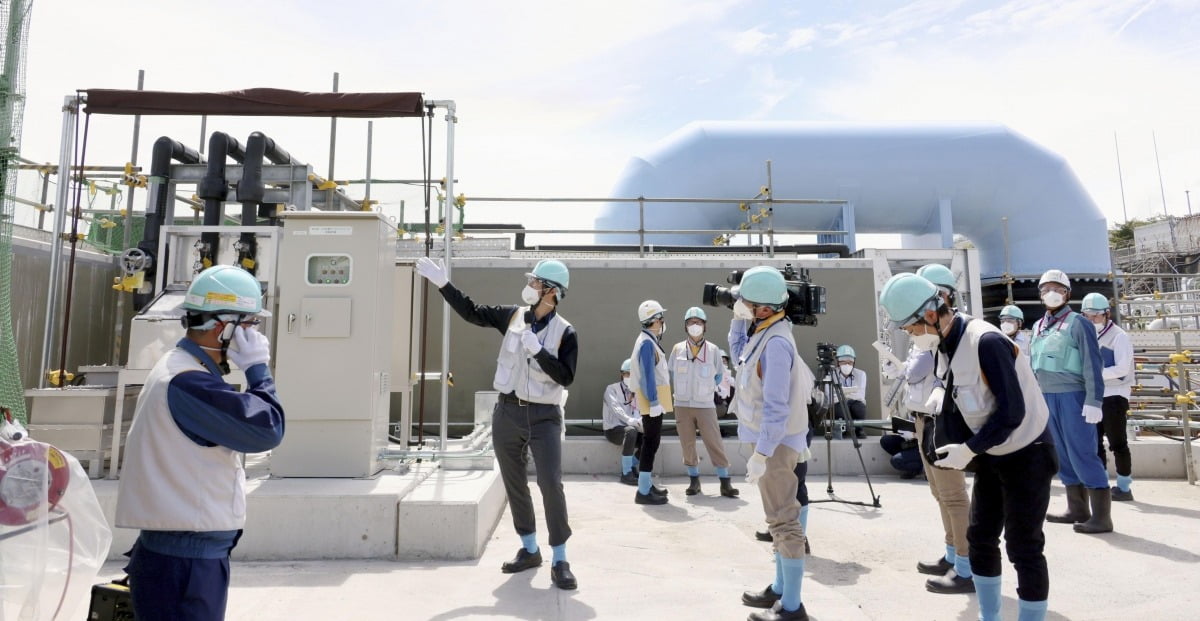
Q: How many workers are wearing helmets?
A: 13